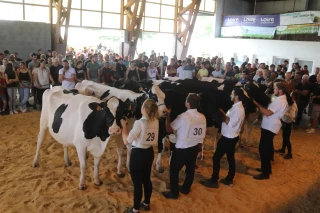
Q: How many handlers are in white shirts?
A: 5